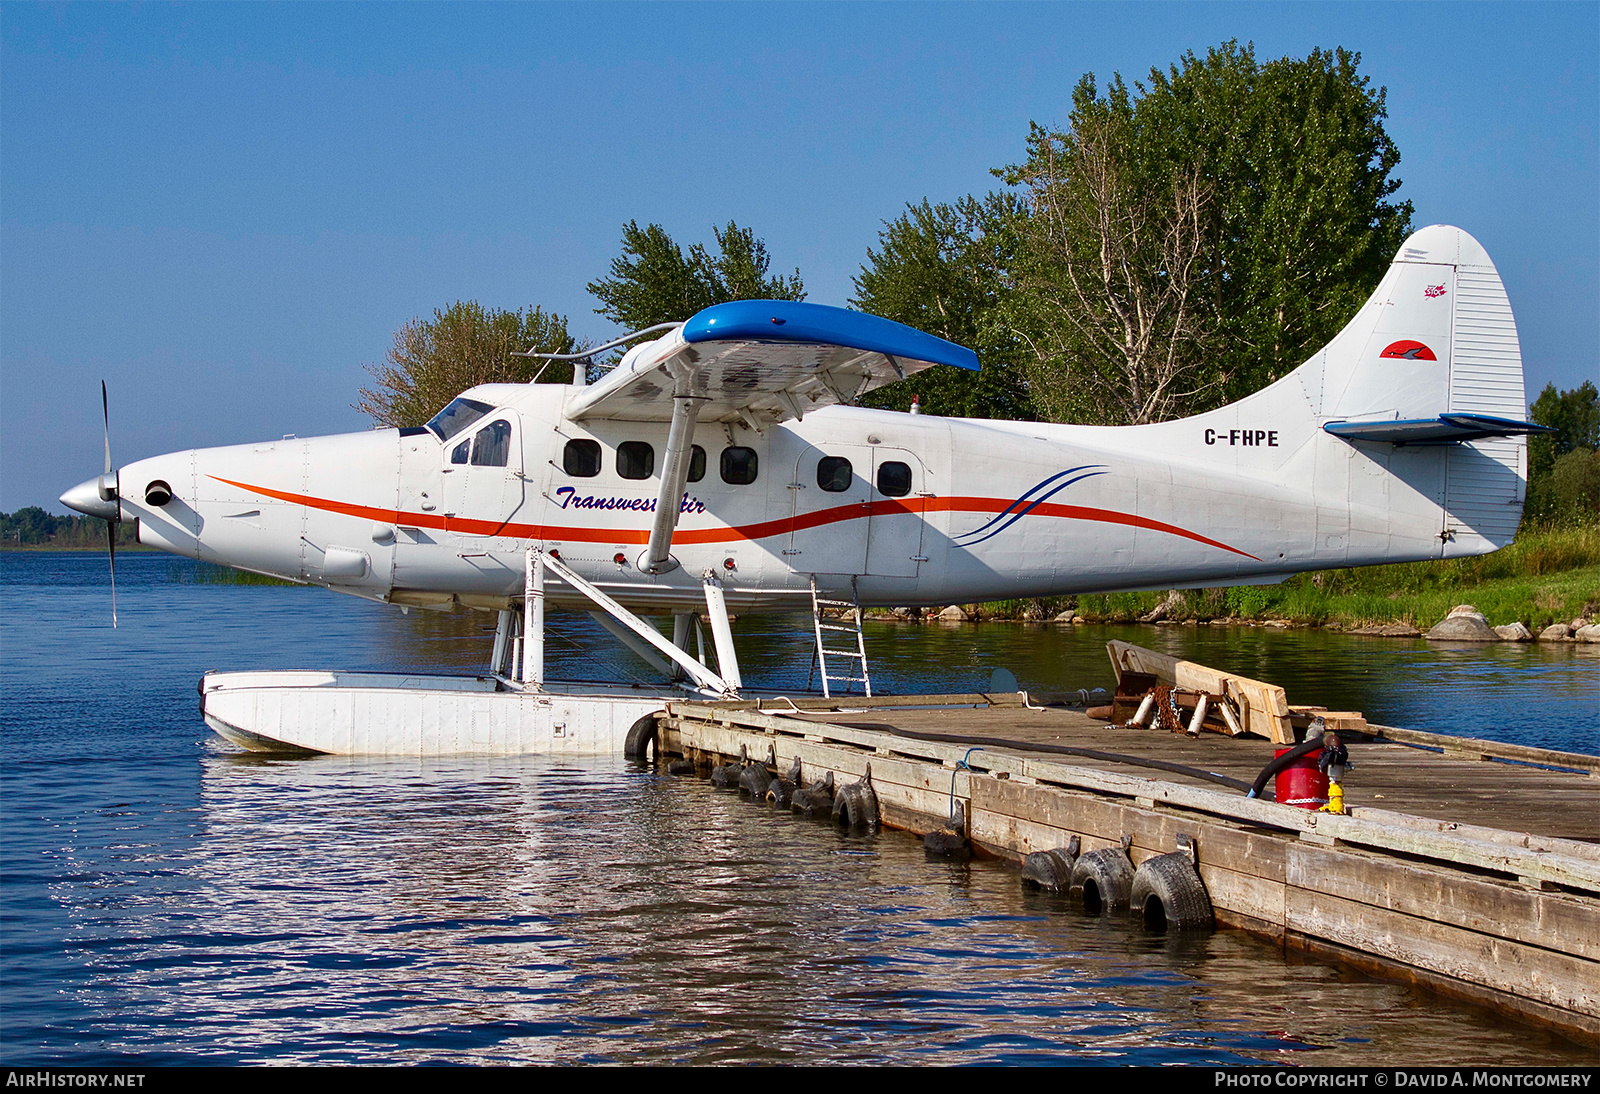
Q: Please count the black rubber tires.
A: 11